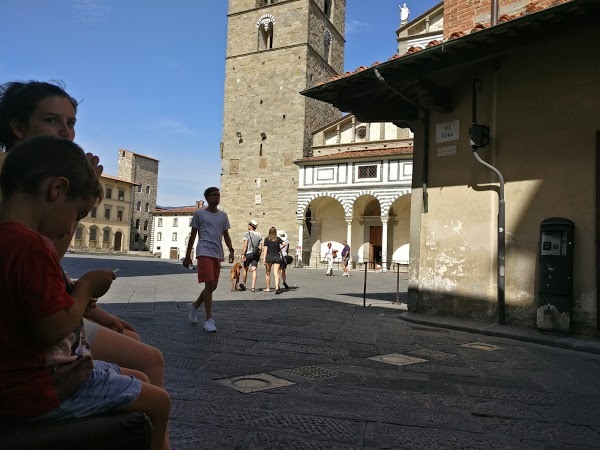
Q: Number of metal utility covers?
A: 5